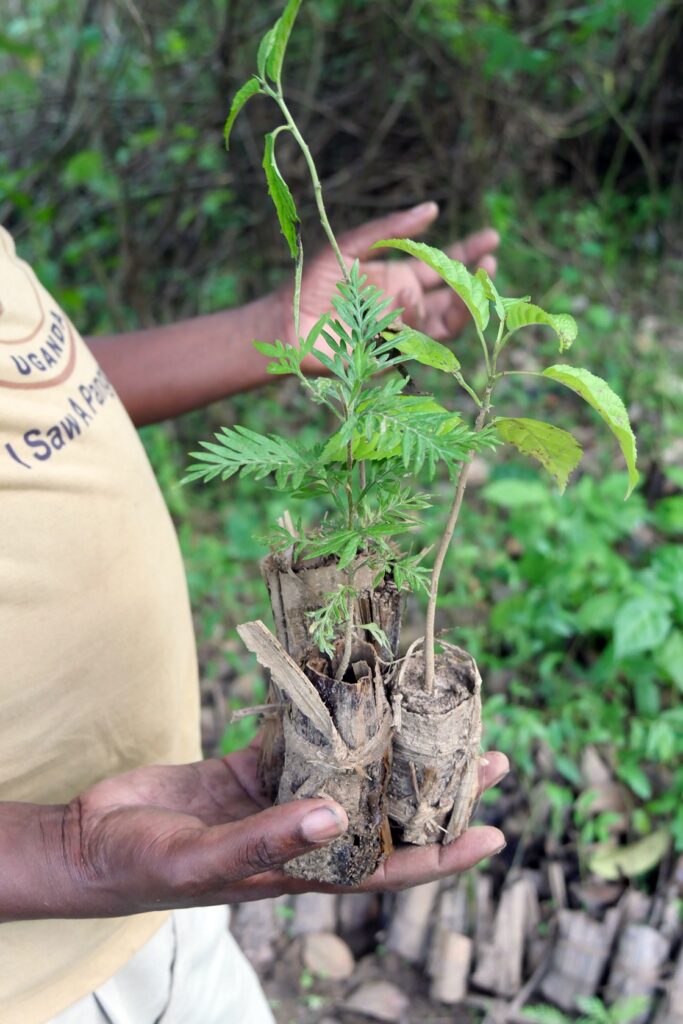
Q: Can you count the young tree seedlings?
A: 3